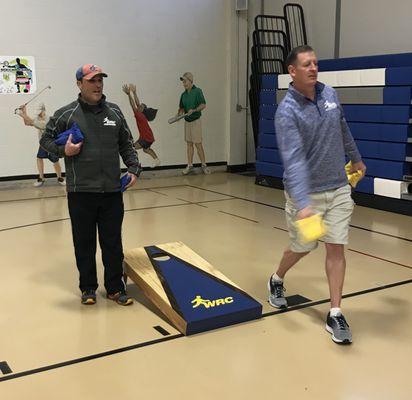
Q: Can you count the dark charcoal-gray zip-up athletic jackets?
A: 1